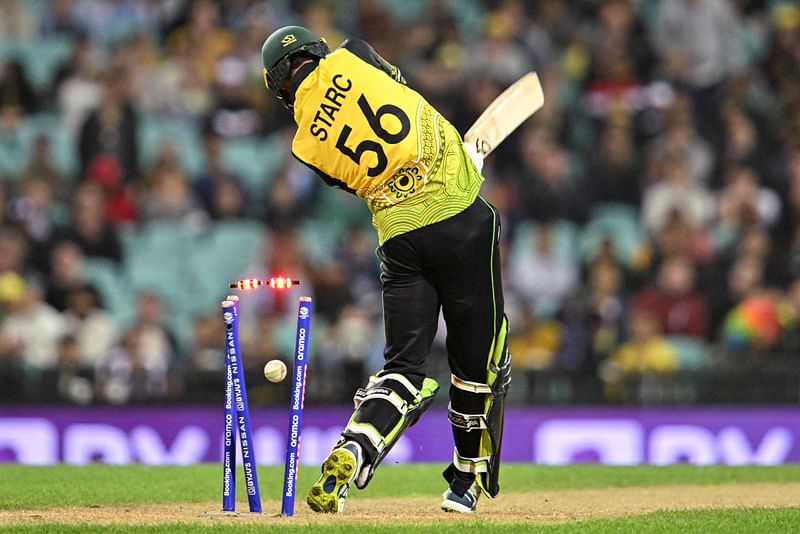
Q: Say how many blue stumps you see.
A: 3